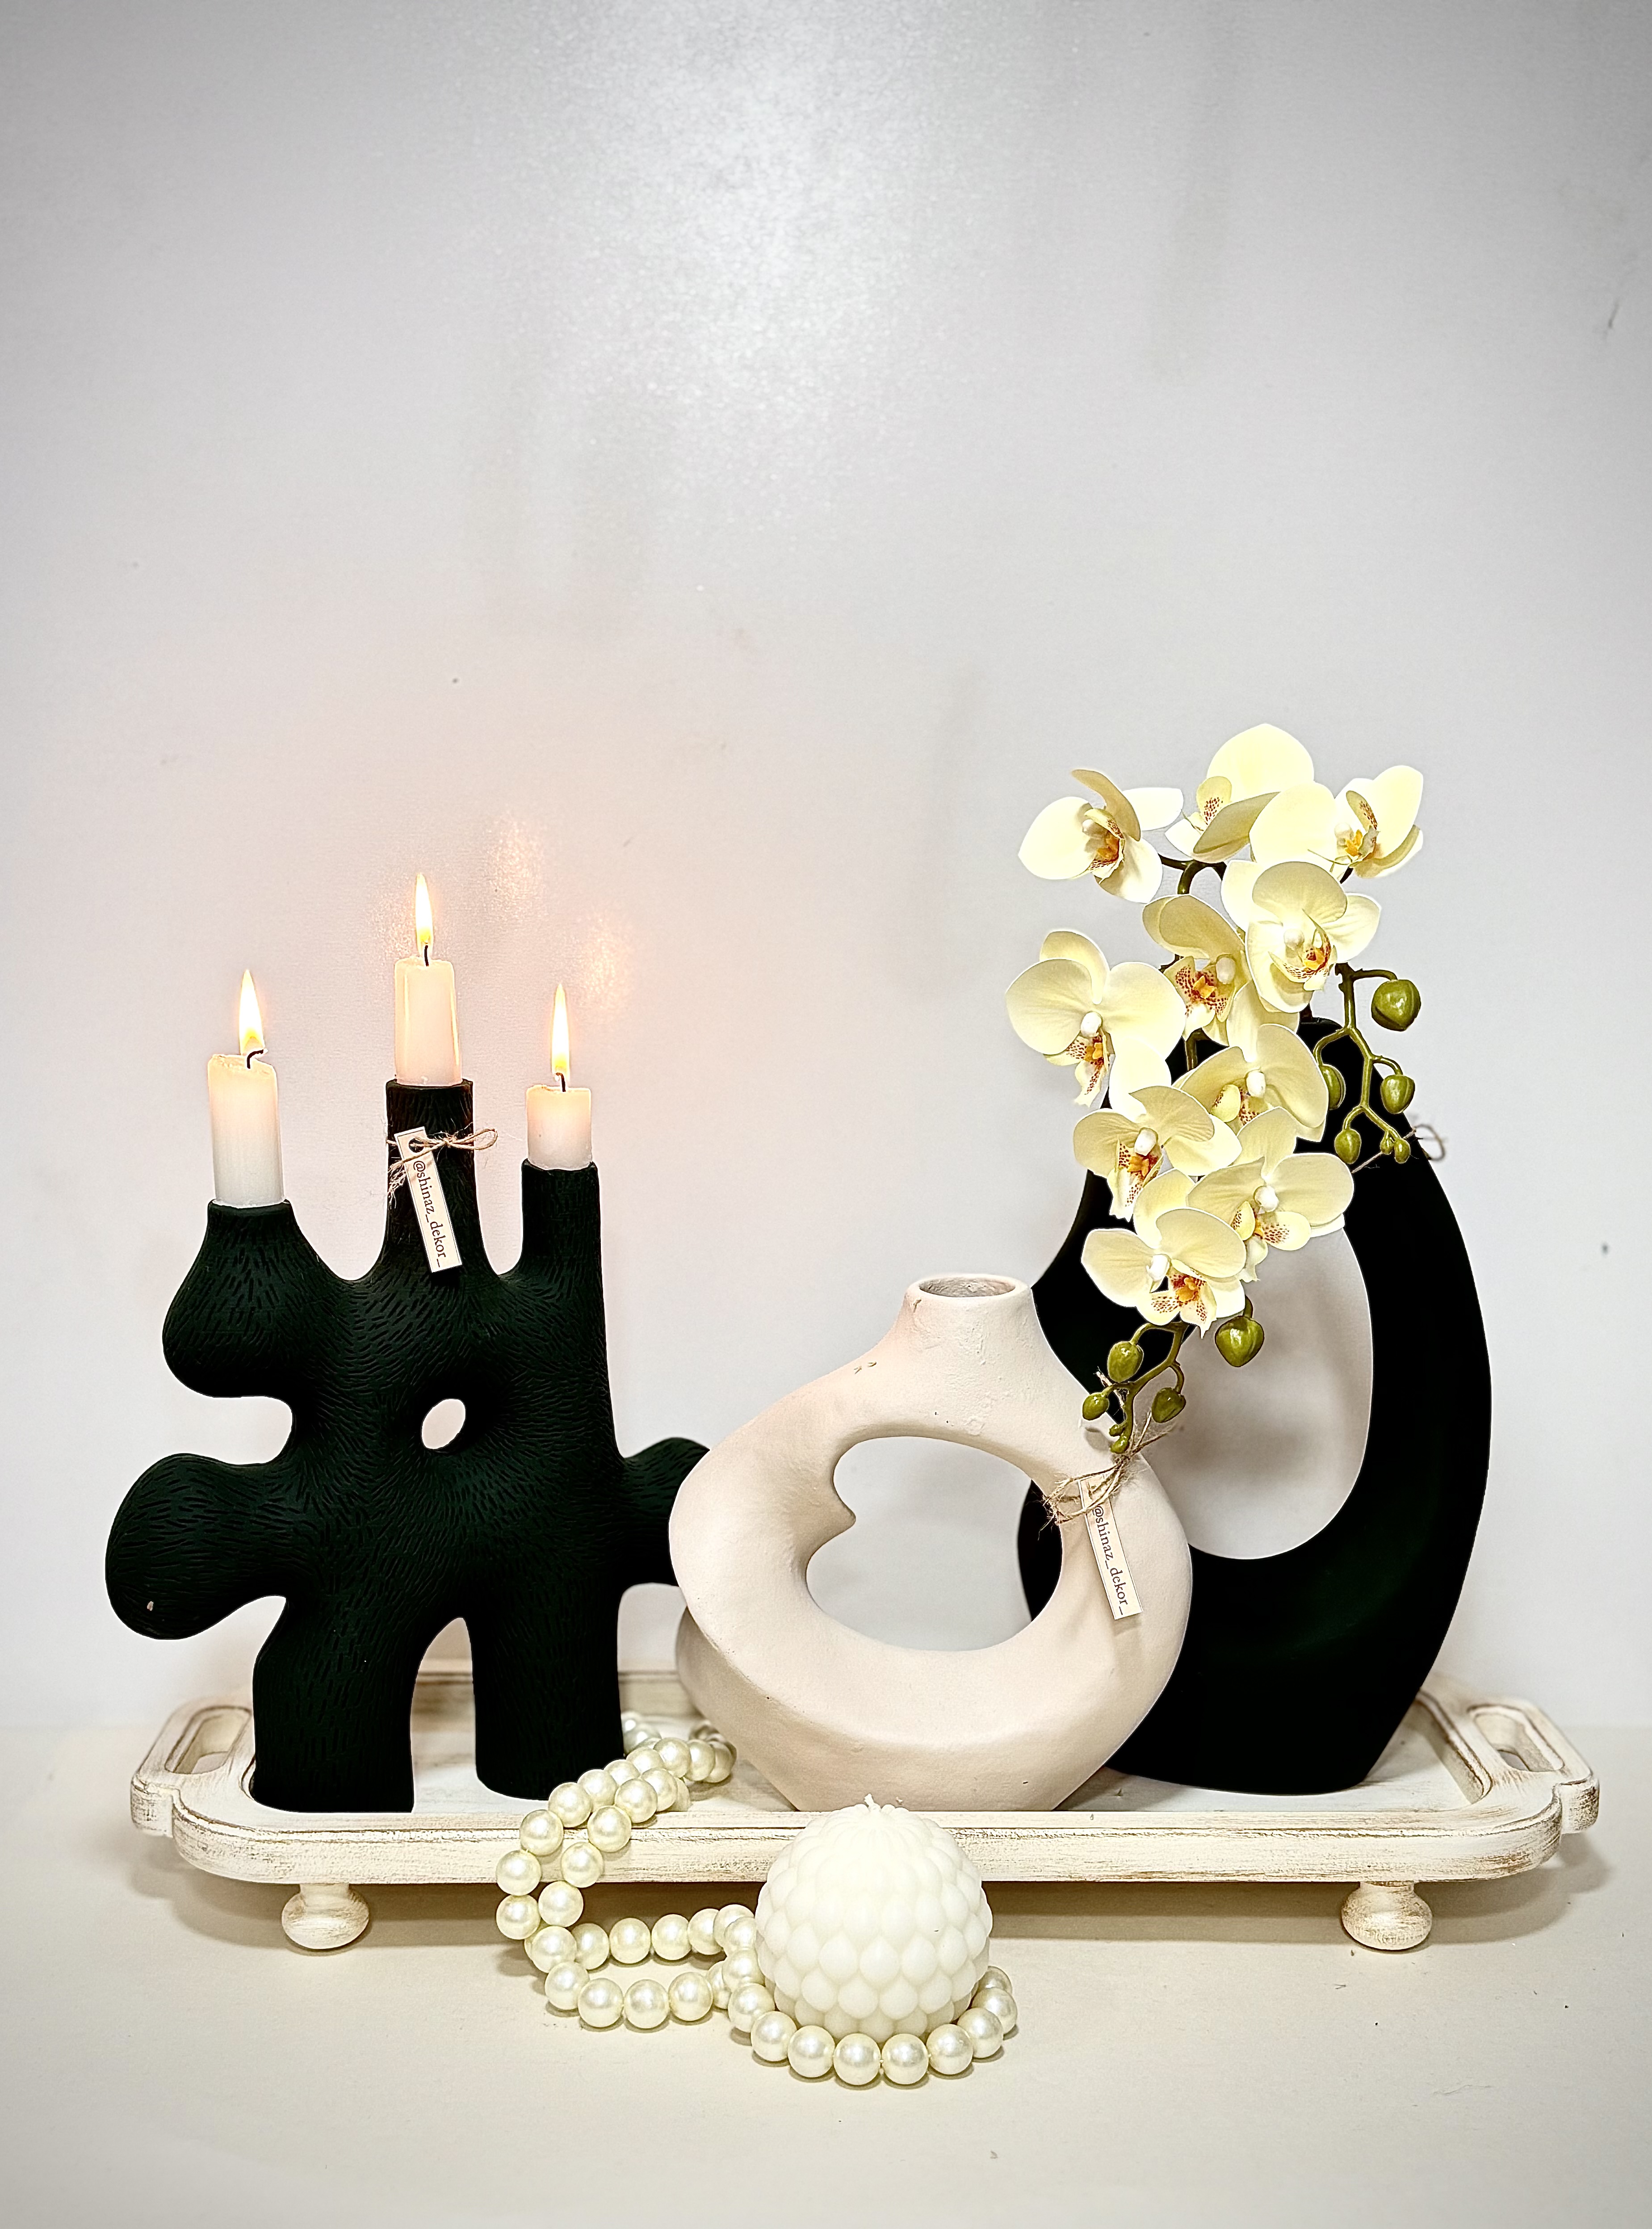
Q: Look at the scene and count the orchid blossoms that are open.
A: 10